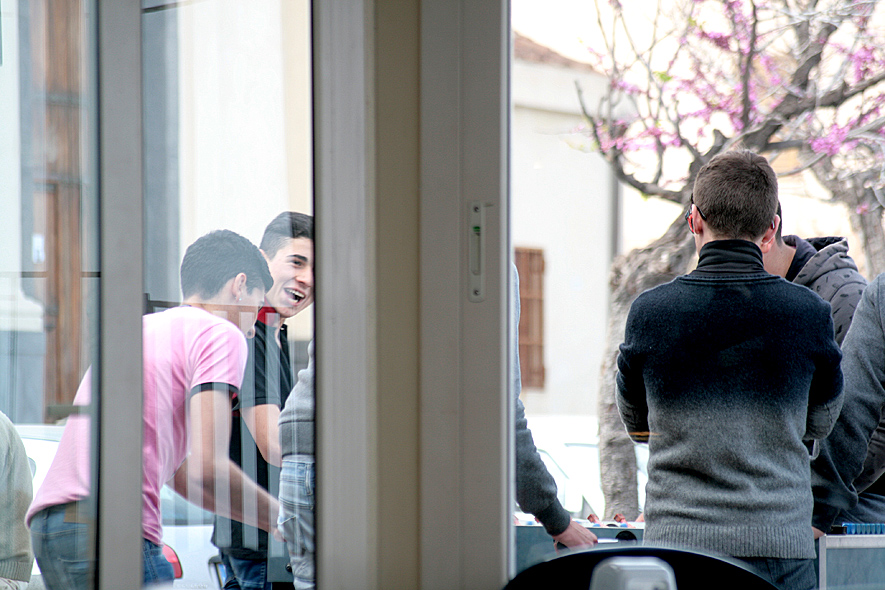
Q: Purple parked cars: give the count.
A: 0